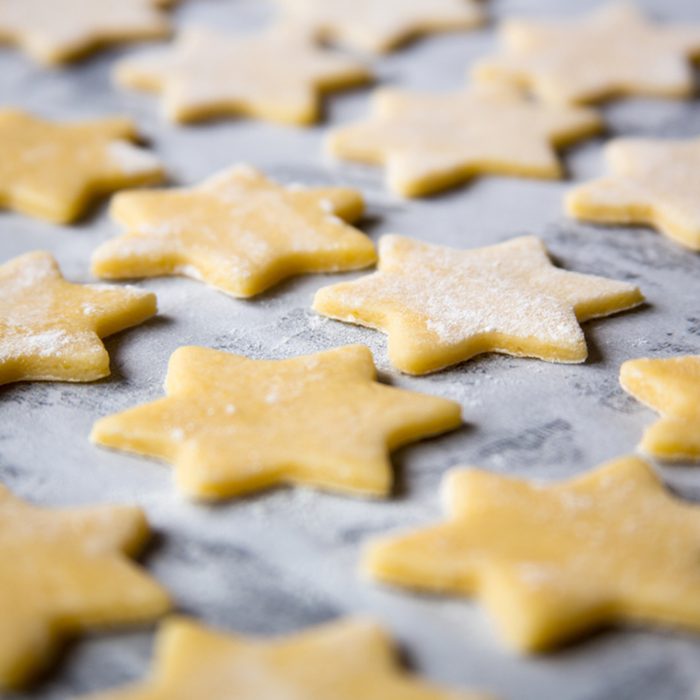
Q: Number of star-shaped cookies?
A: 15